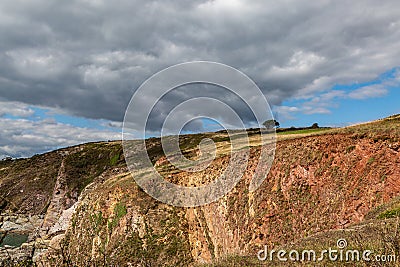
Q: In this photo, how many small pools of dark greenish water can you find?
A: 1